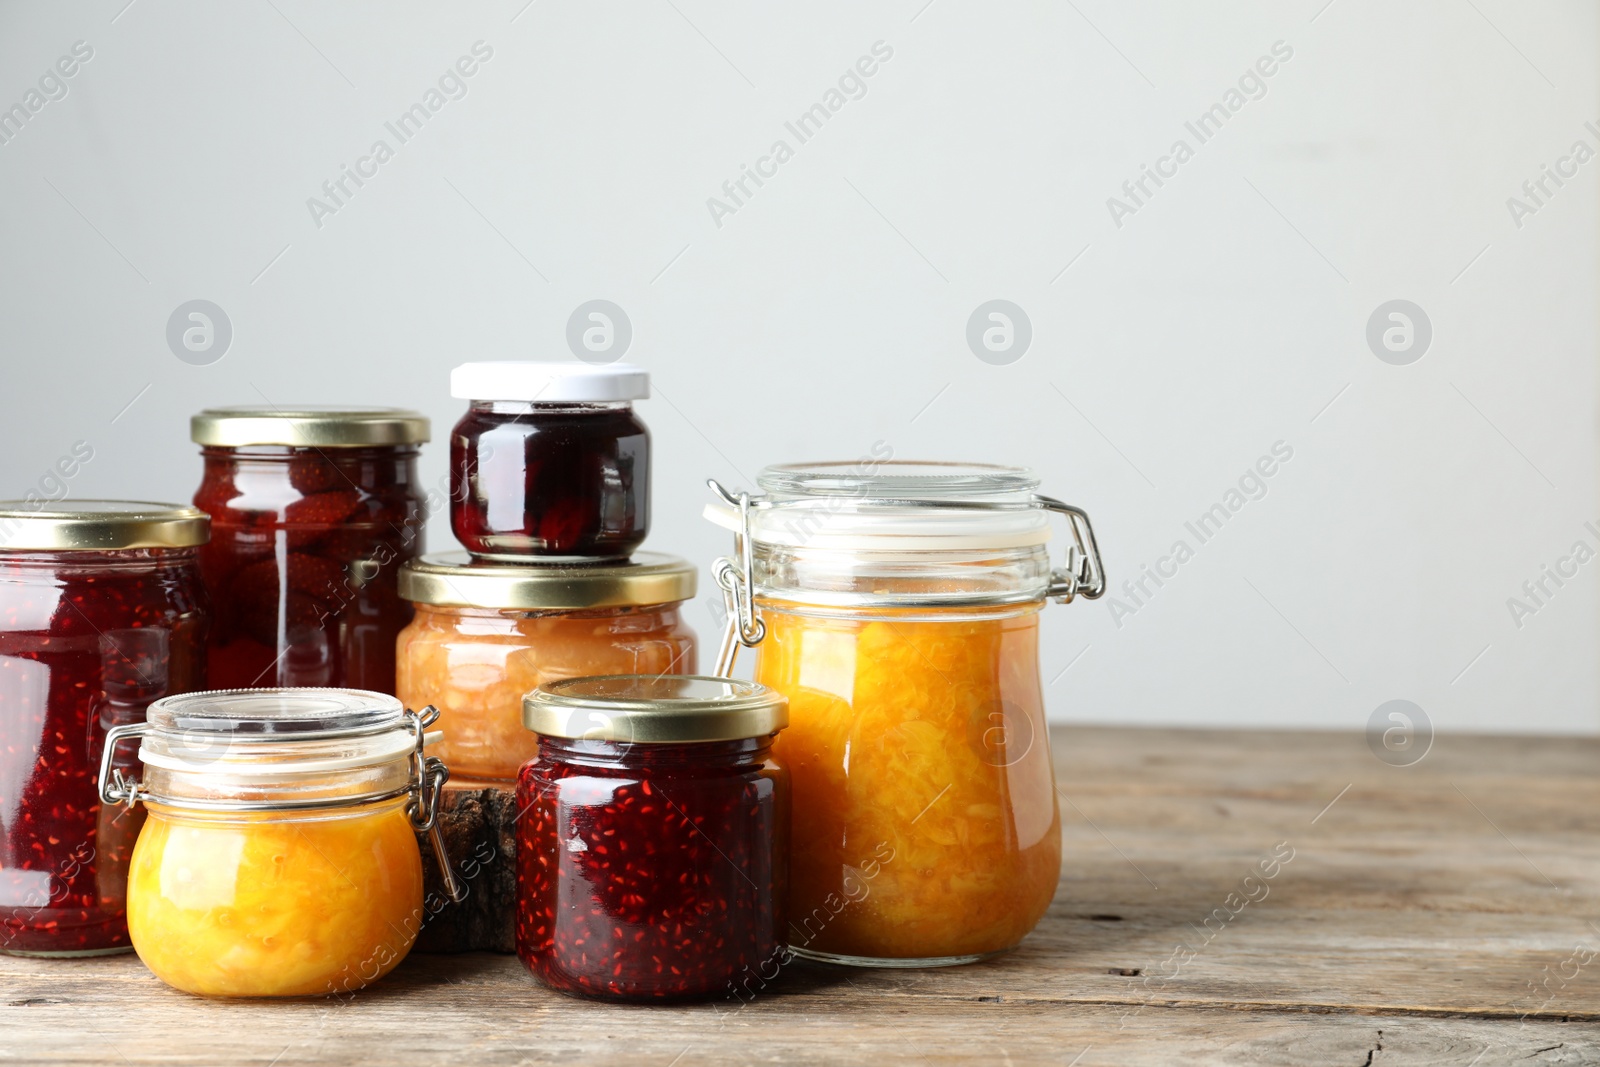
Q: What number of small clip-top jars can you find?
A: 1